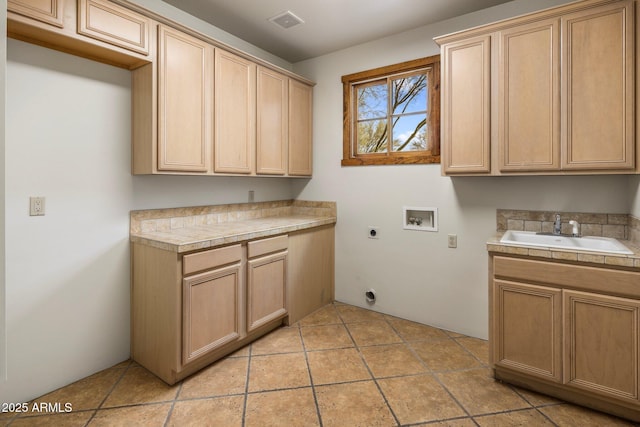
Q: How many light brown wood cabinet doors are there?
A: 13